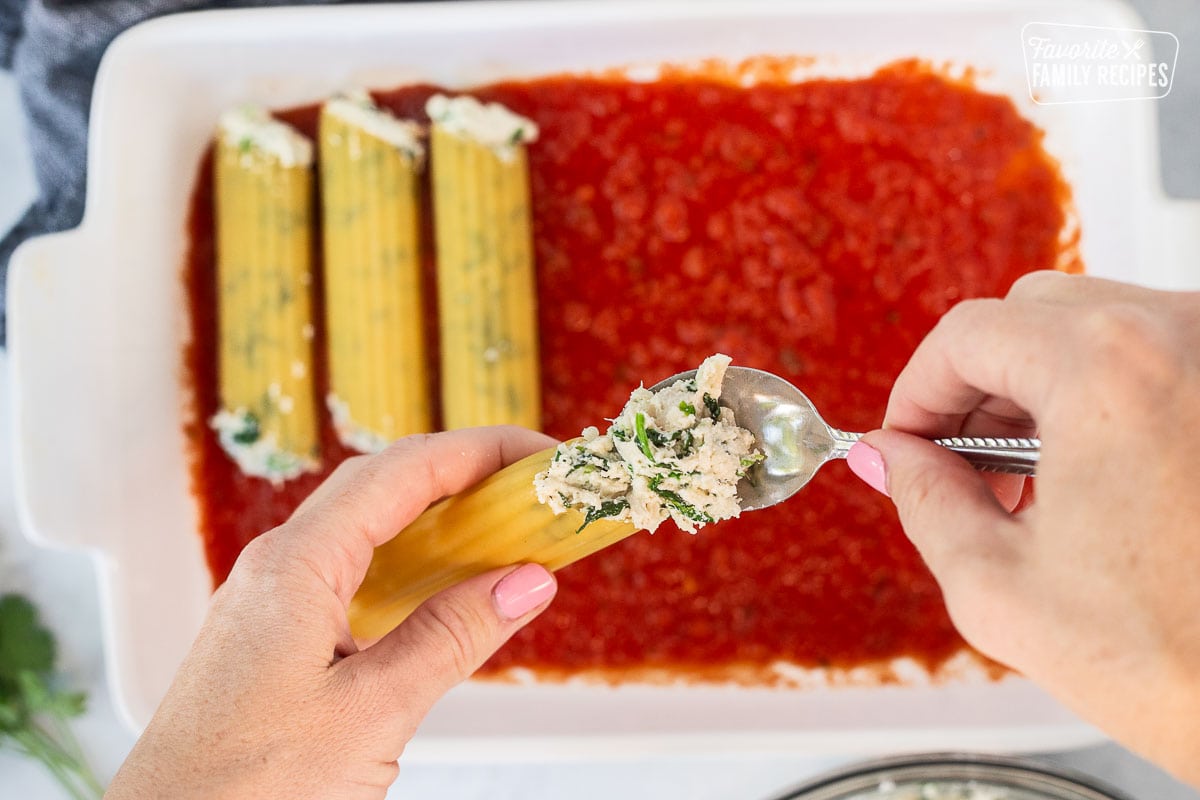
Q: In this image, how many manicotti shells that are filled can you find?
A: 3